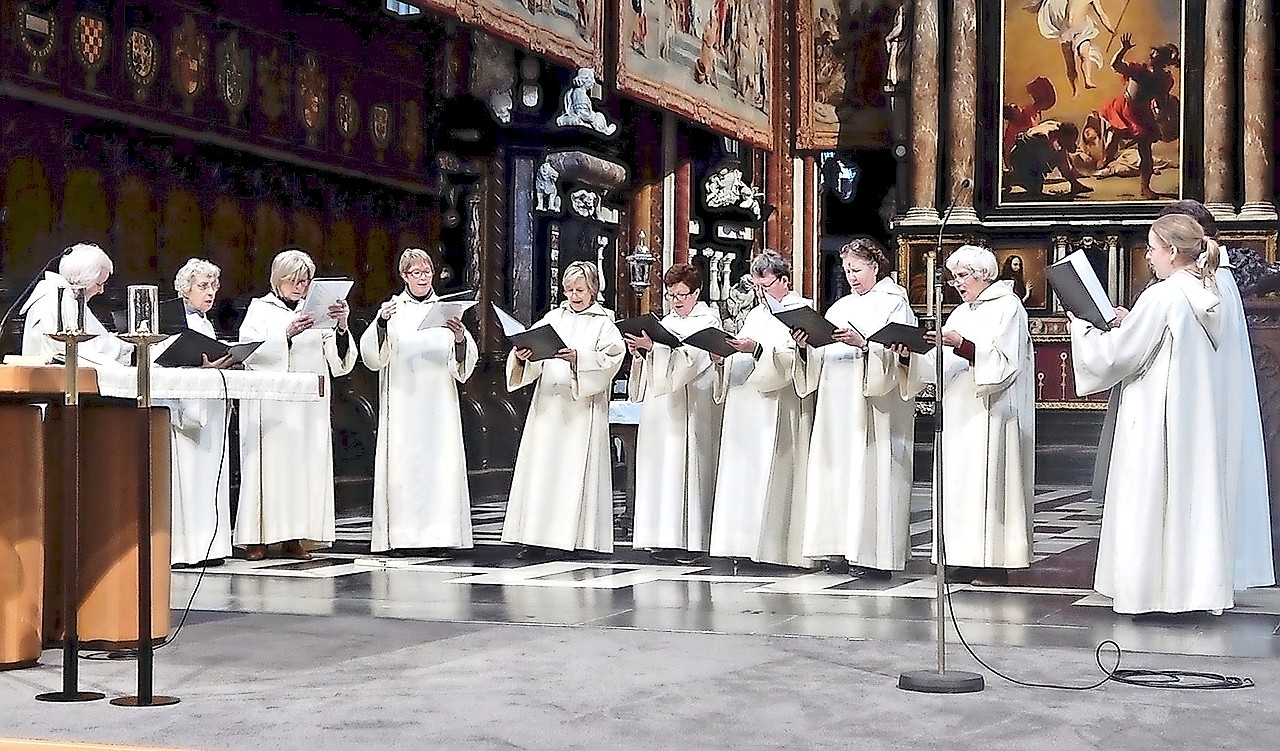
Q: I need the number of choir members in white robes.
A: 11